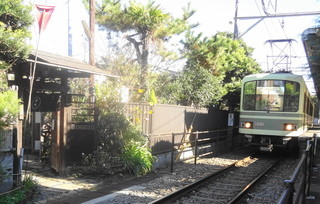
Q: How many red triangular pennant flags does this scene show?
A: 1